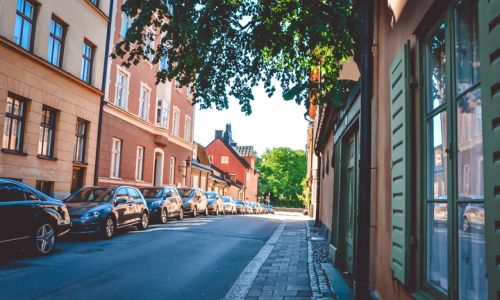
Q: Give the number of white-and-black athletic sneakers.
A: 0